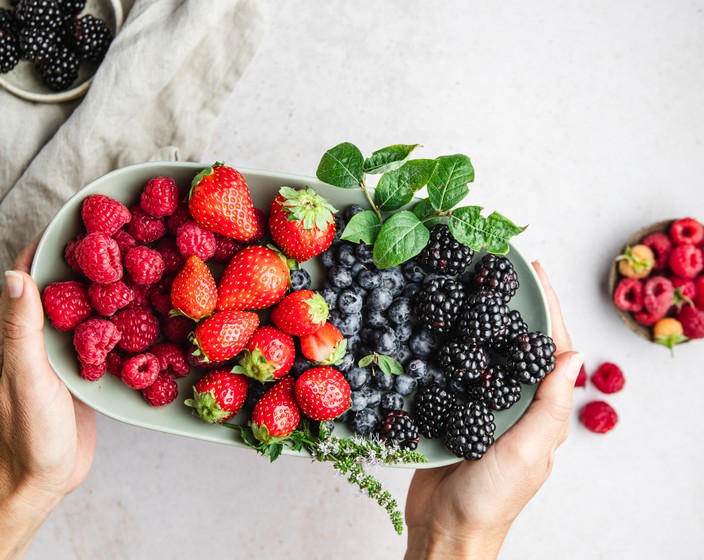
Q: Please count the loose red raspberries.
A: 3